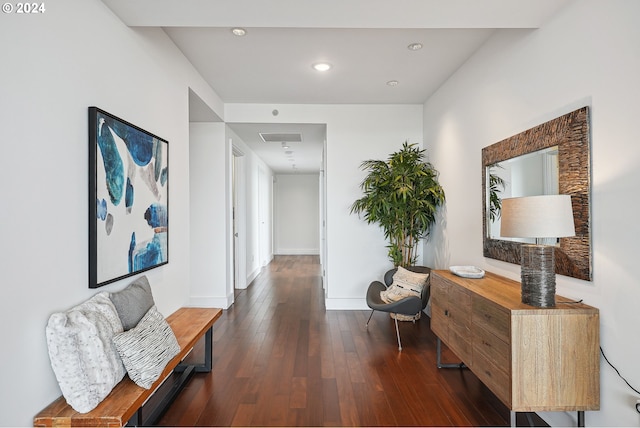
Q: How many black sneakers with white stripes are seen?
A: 0